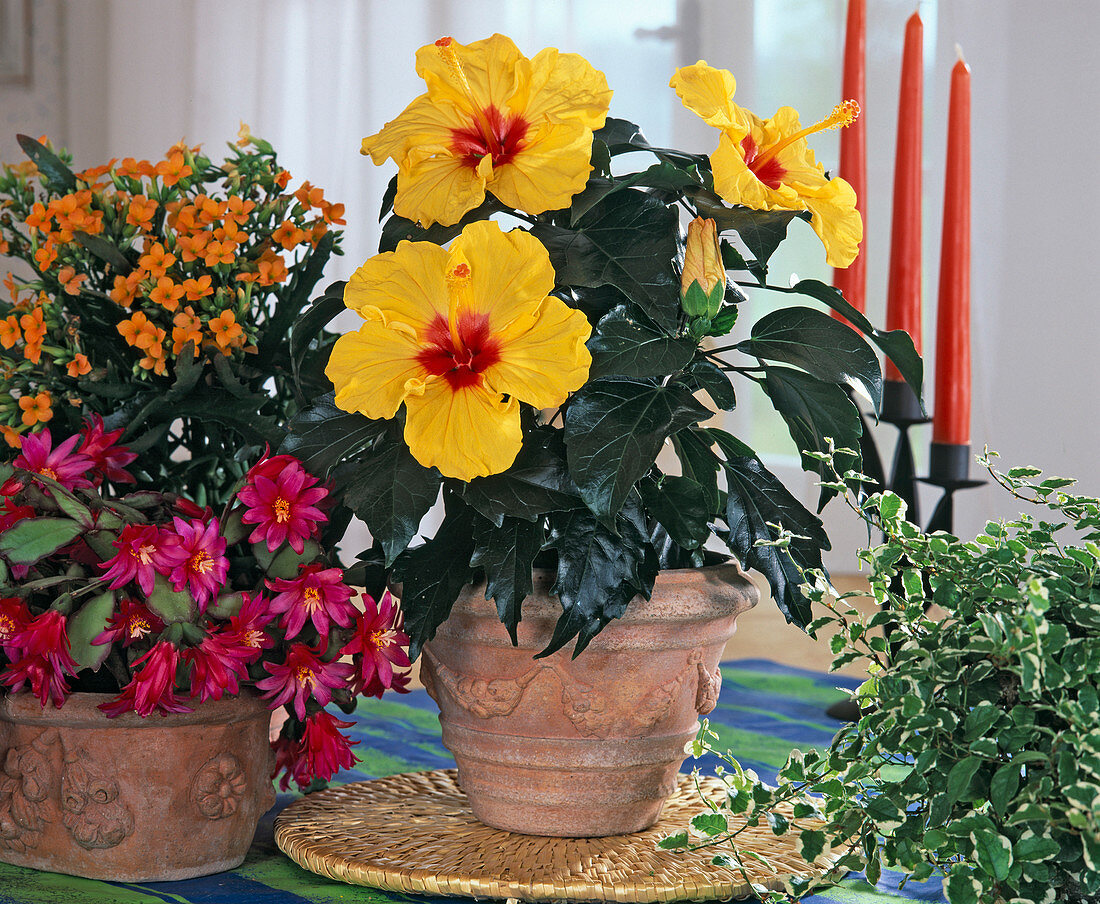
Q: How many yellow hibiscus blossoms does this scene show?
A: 3